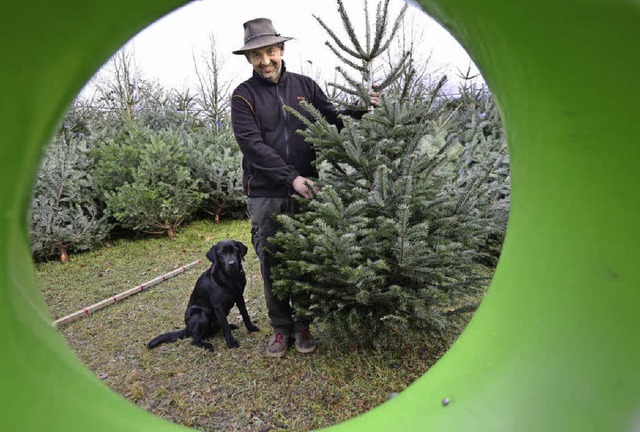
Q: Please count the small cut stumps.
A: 3